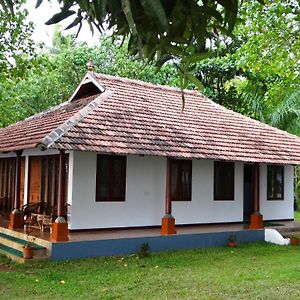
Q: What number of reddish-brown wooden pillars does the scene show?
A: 4